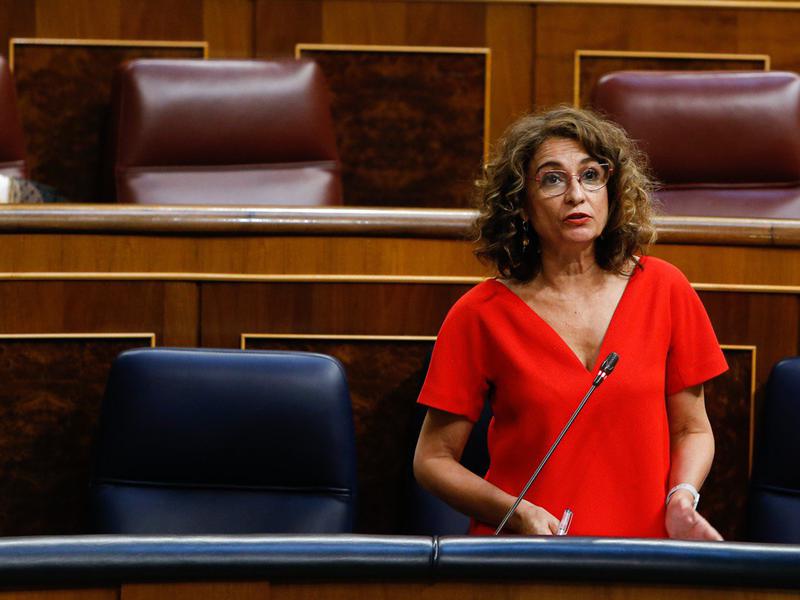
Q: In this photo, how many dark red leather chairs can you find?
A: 3